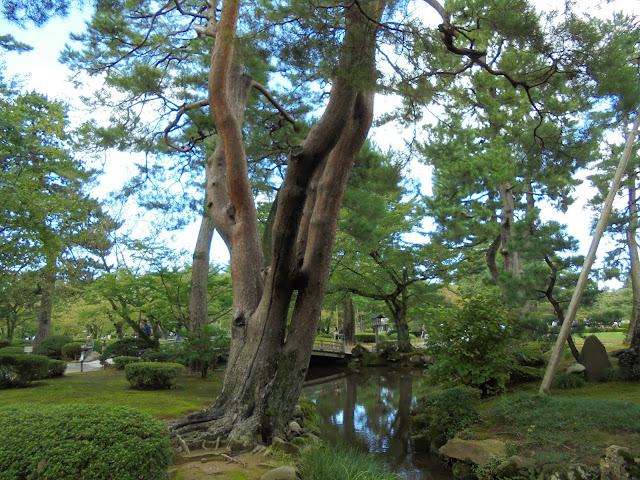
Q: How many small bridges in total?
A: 1